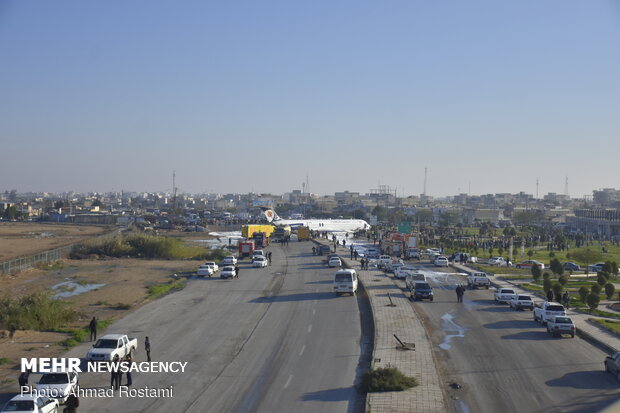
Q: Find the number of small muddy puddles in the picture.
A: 1